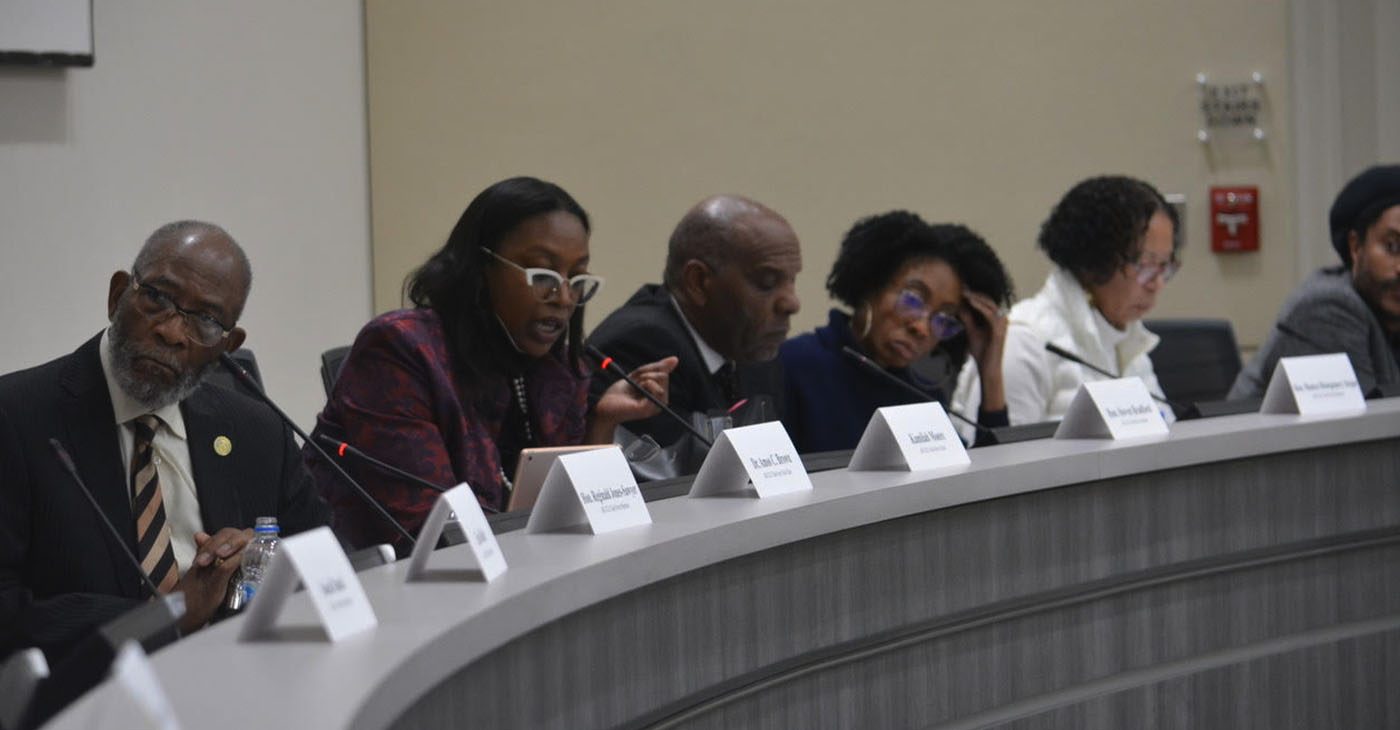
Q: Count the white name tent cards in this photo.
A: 8